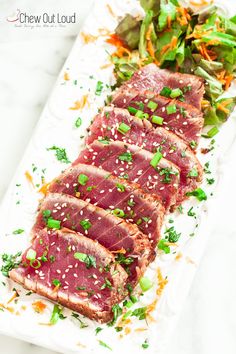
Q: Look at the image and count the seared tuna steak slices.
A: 7